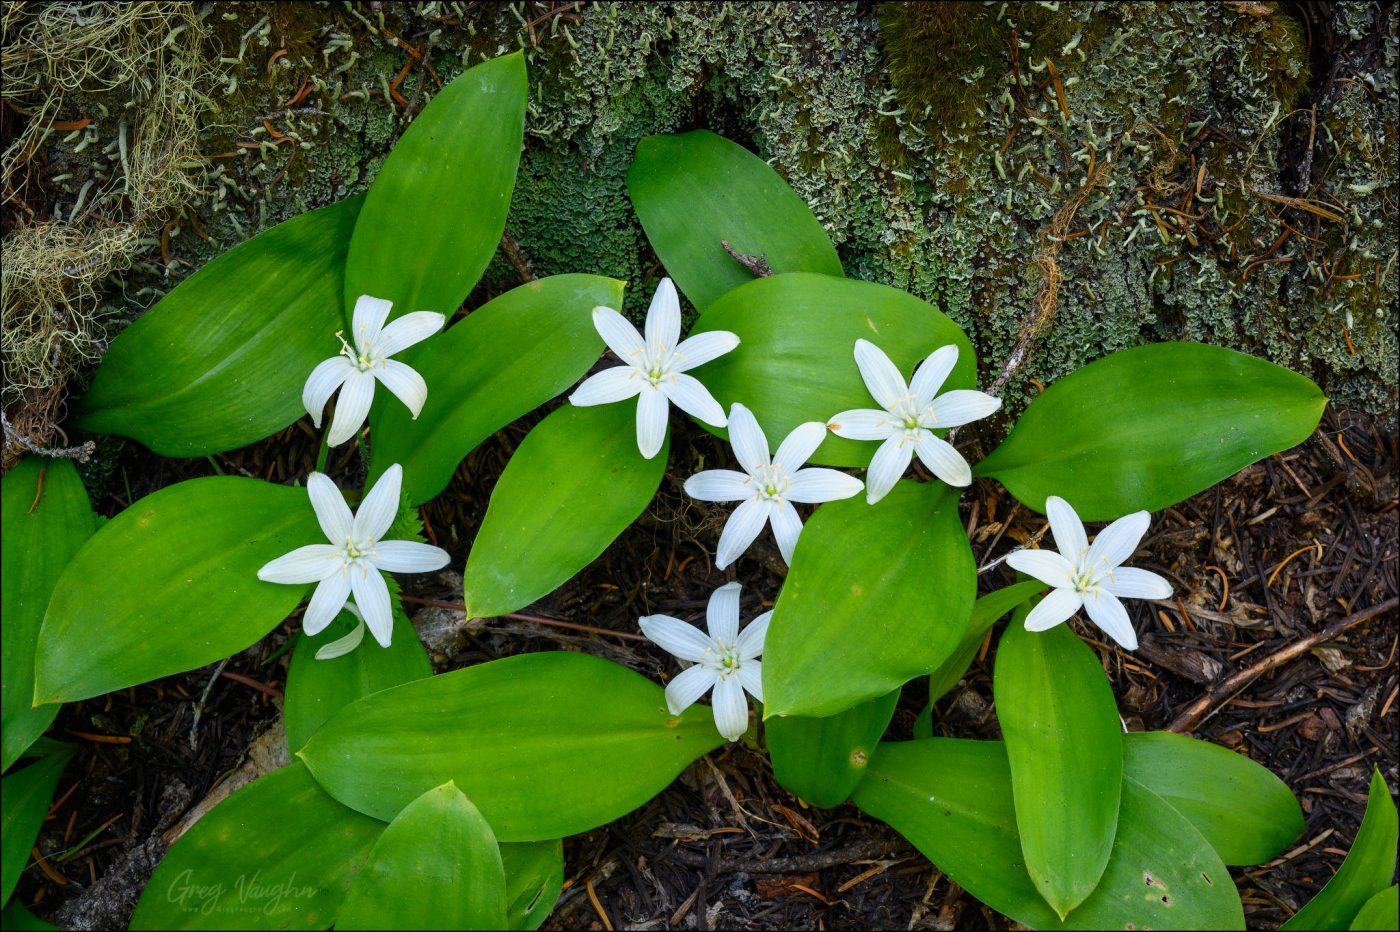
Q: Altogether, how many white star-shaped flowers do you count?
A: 7